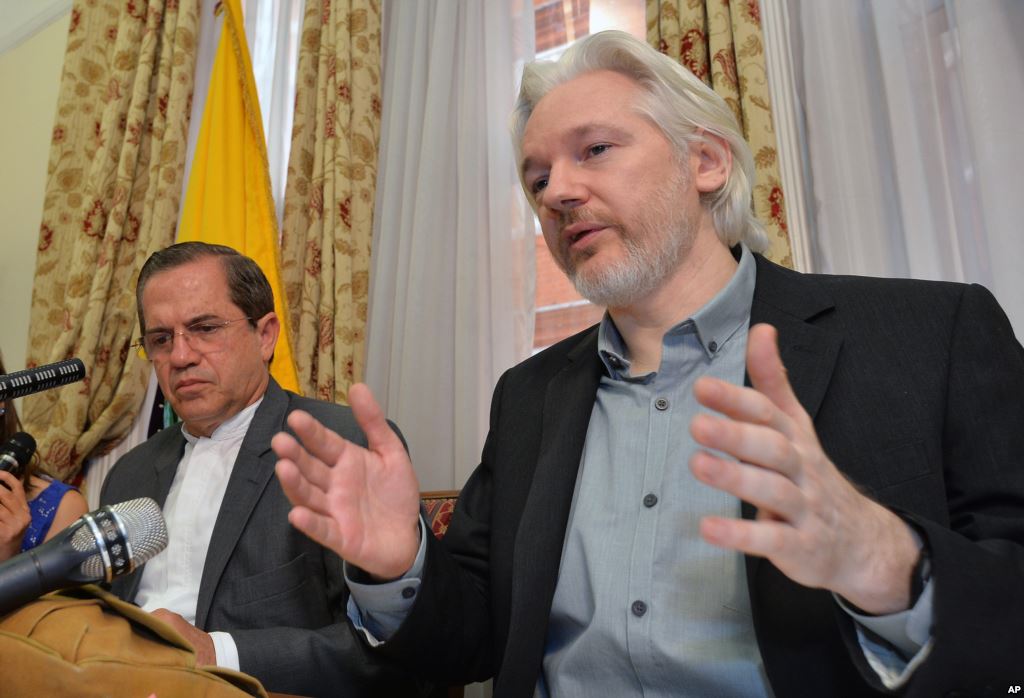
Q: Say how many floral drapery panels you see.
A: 3